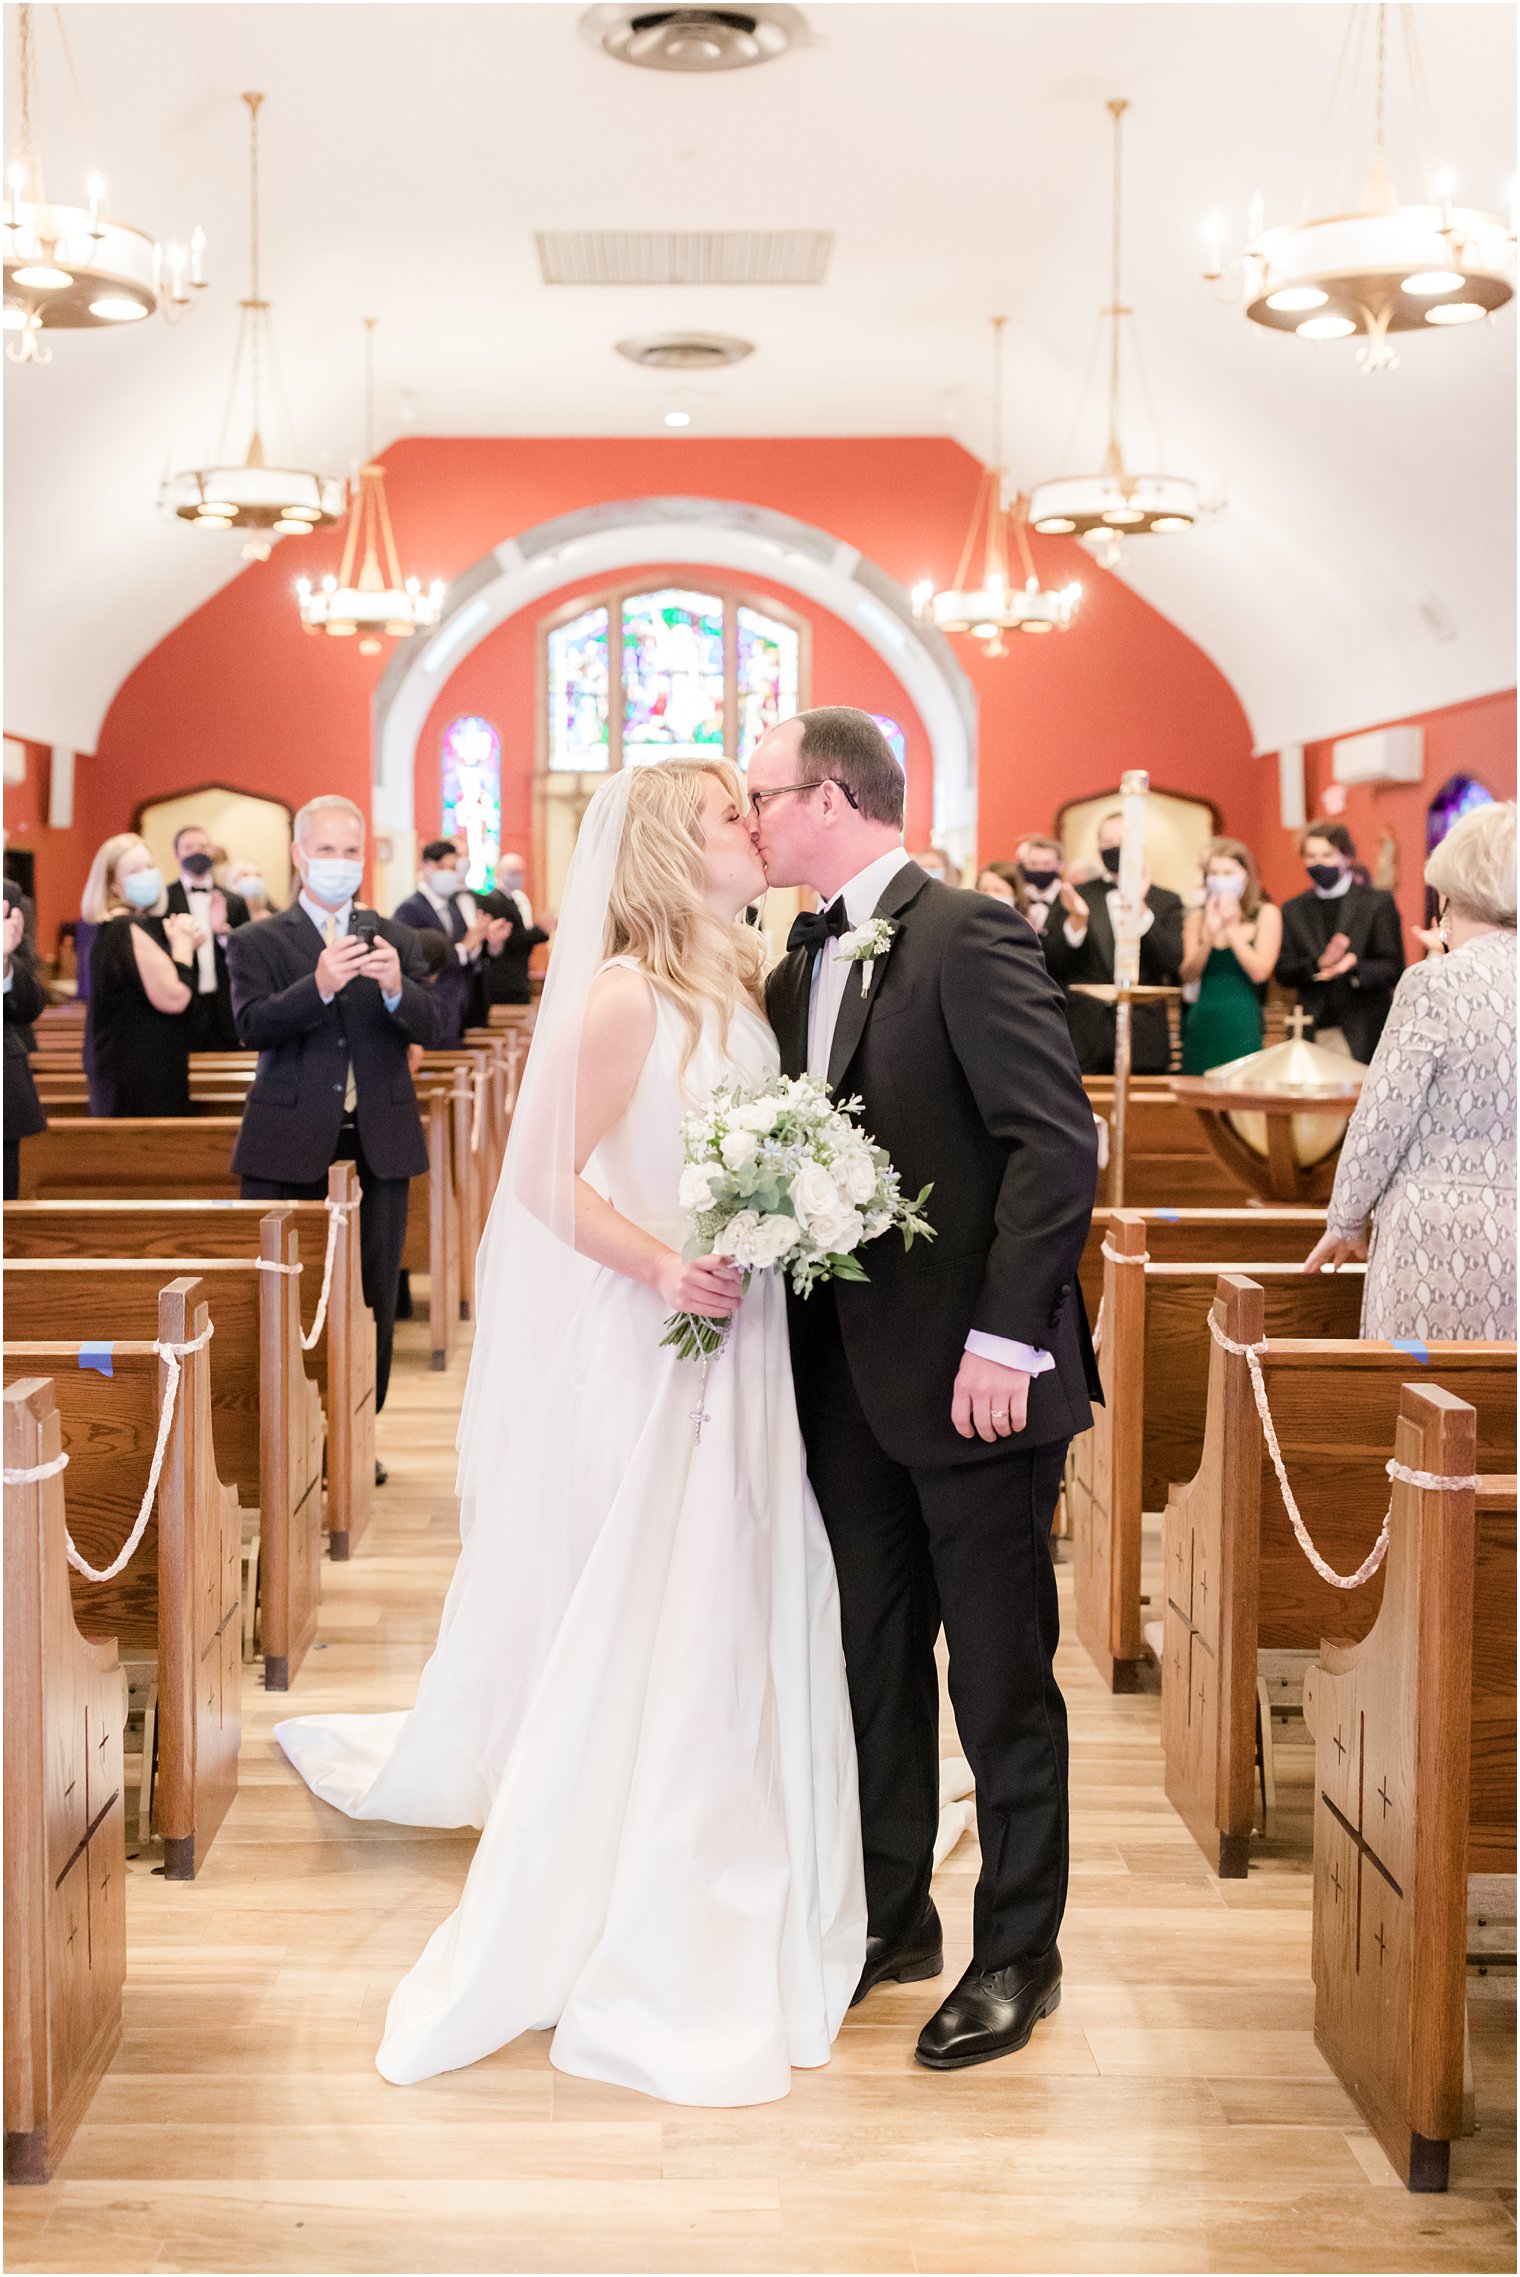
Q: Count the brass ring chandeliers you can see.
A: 6